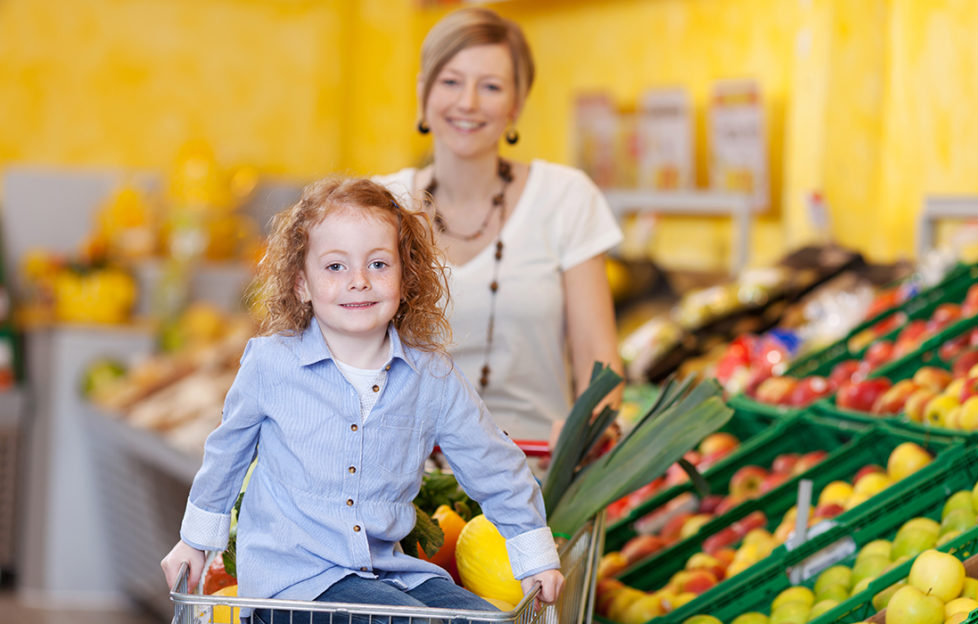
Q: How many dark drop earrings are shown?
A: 2